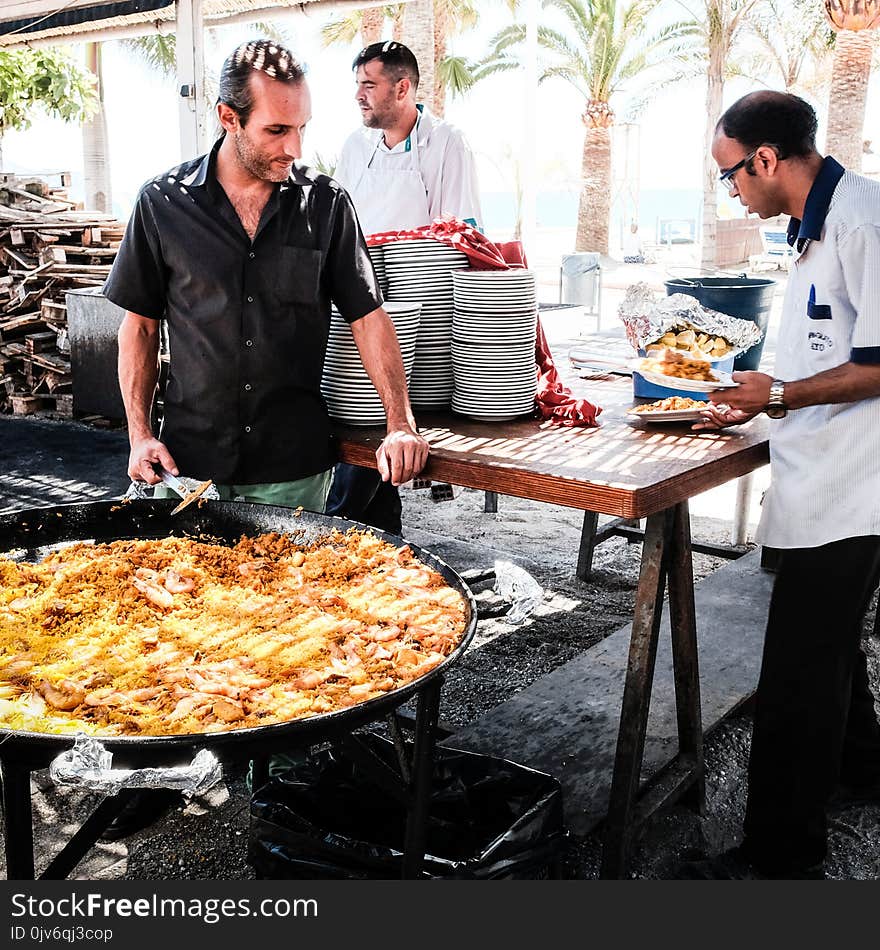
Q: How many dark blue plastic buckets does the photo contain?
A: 1